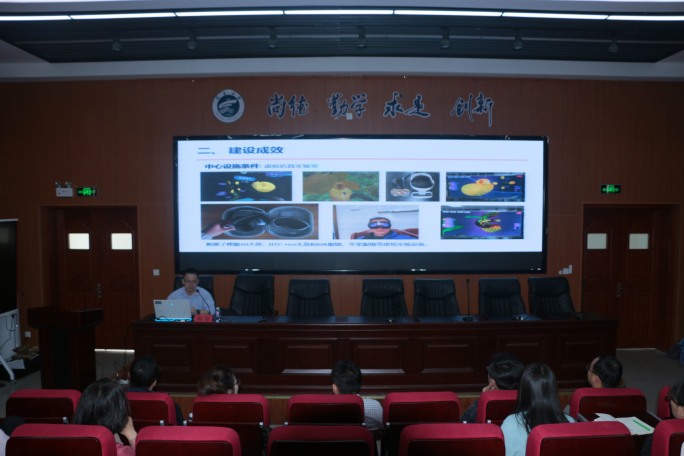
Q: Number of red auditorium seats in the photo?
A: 14